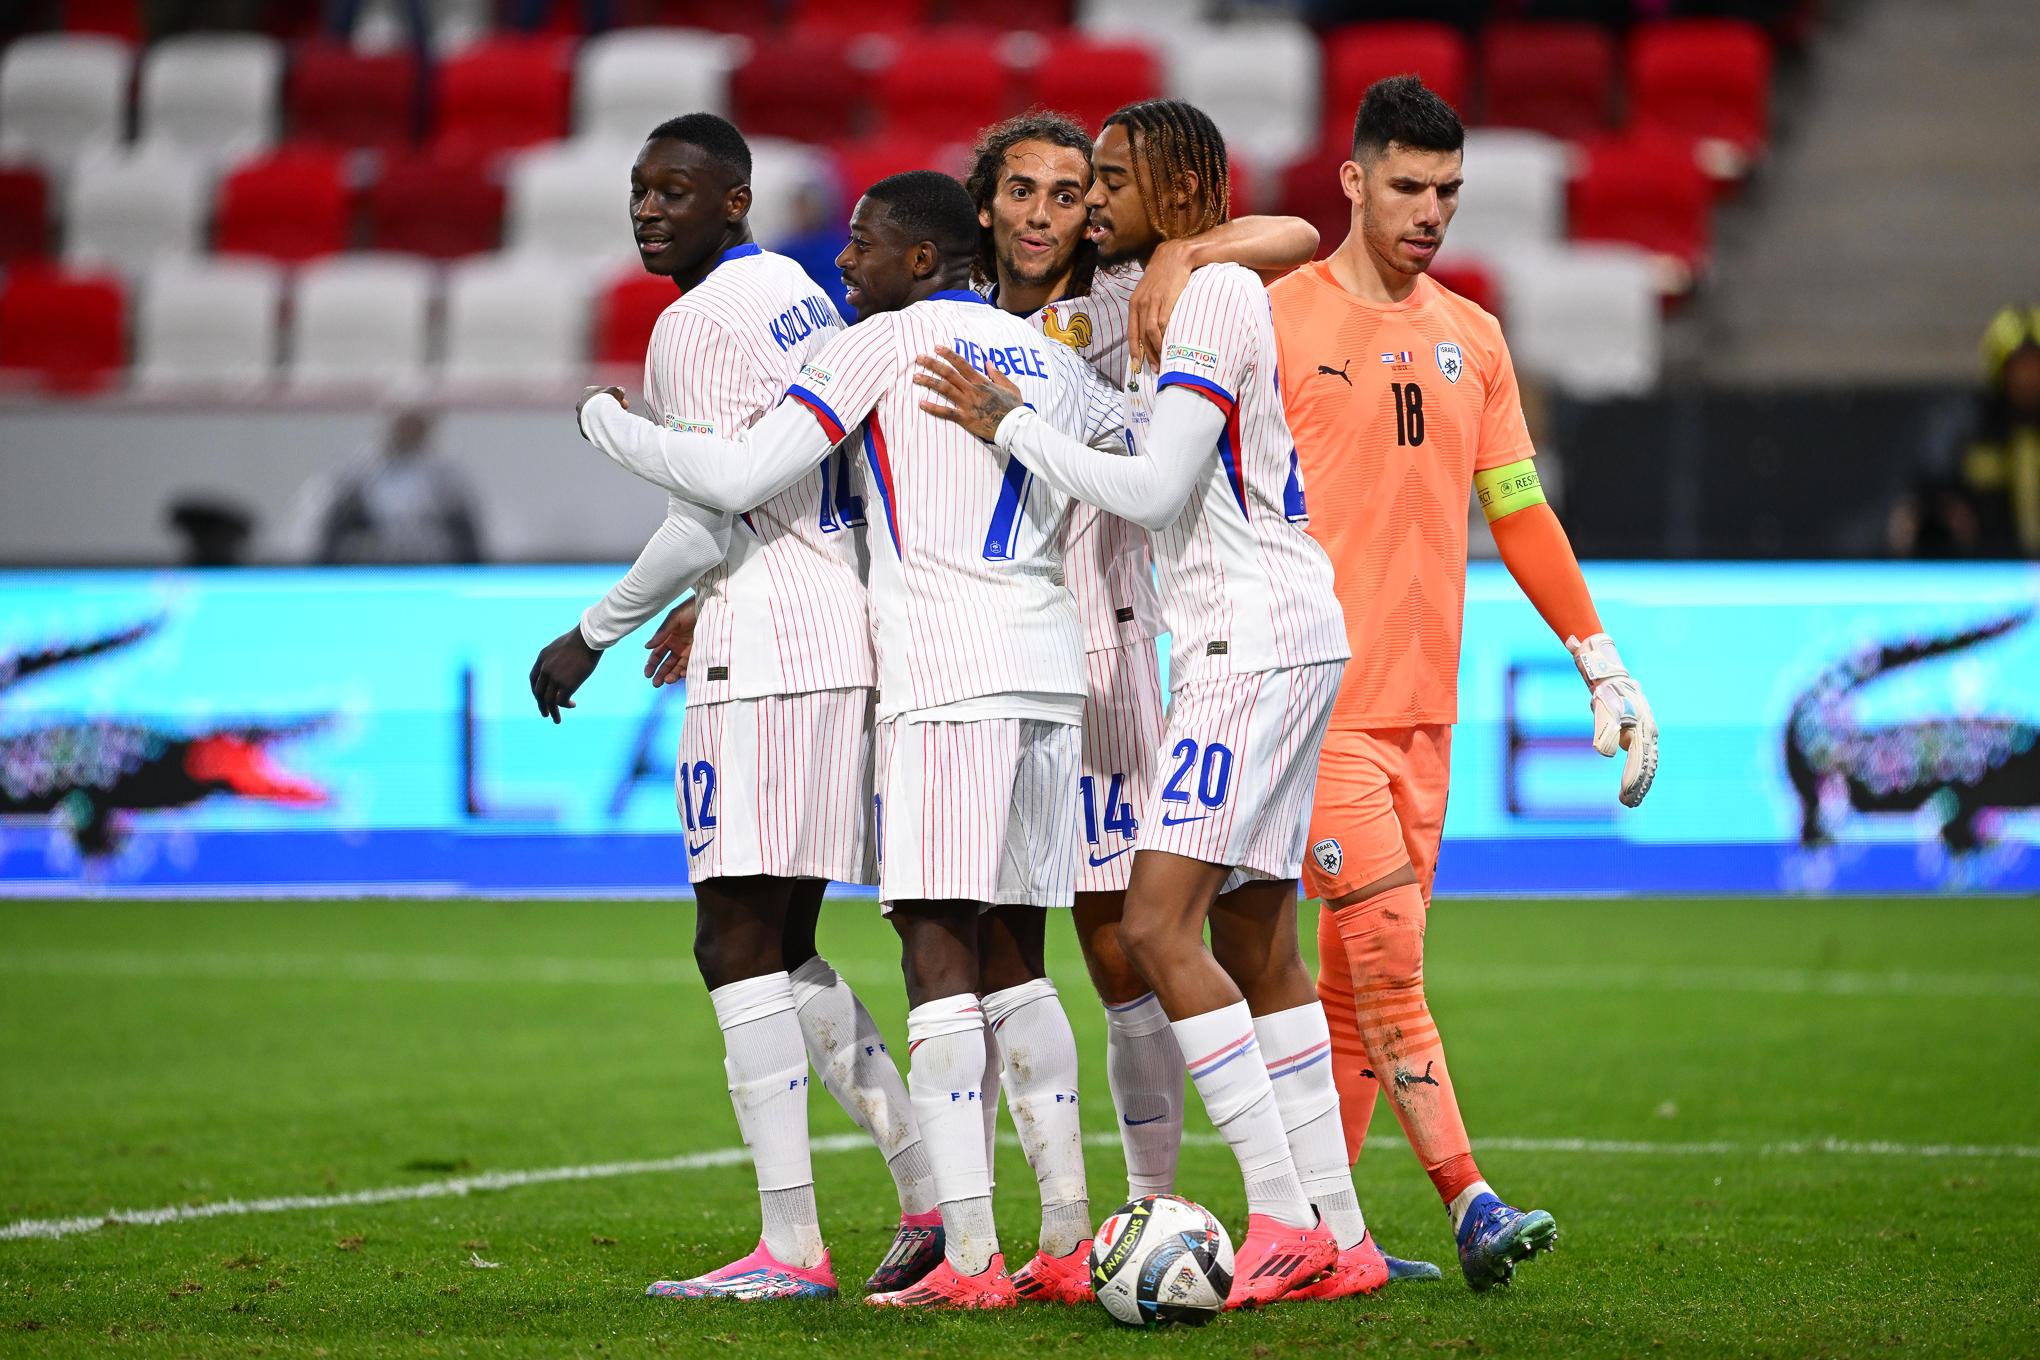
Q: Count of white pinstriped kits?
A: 4